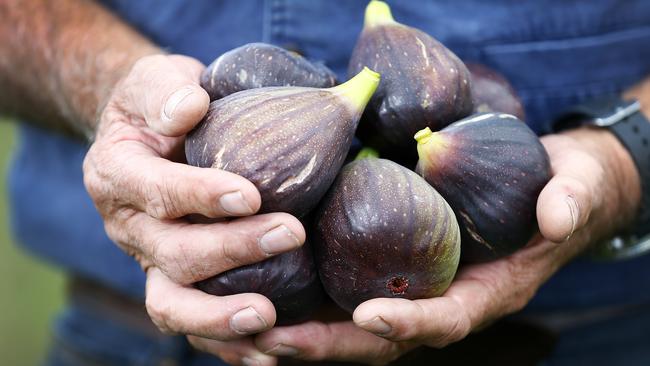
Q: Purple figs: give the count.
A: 7